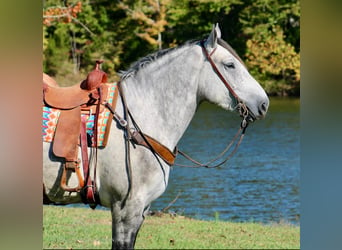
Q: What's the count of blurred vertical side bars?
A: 2